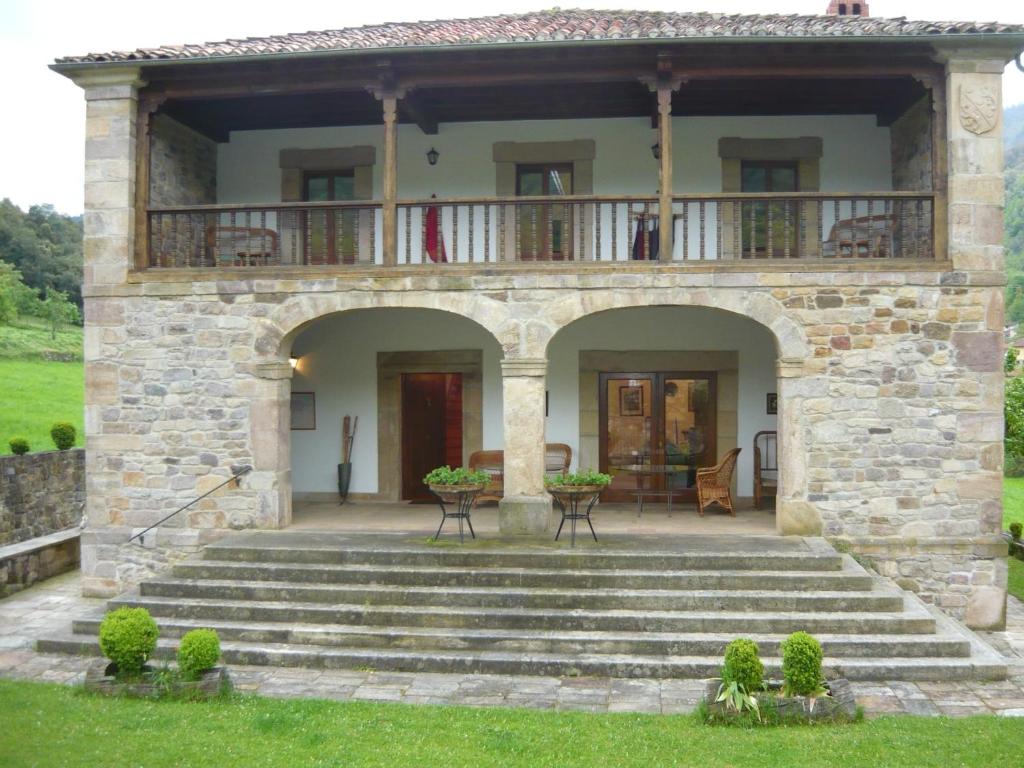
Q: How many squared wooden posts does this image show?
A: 4